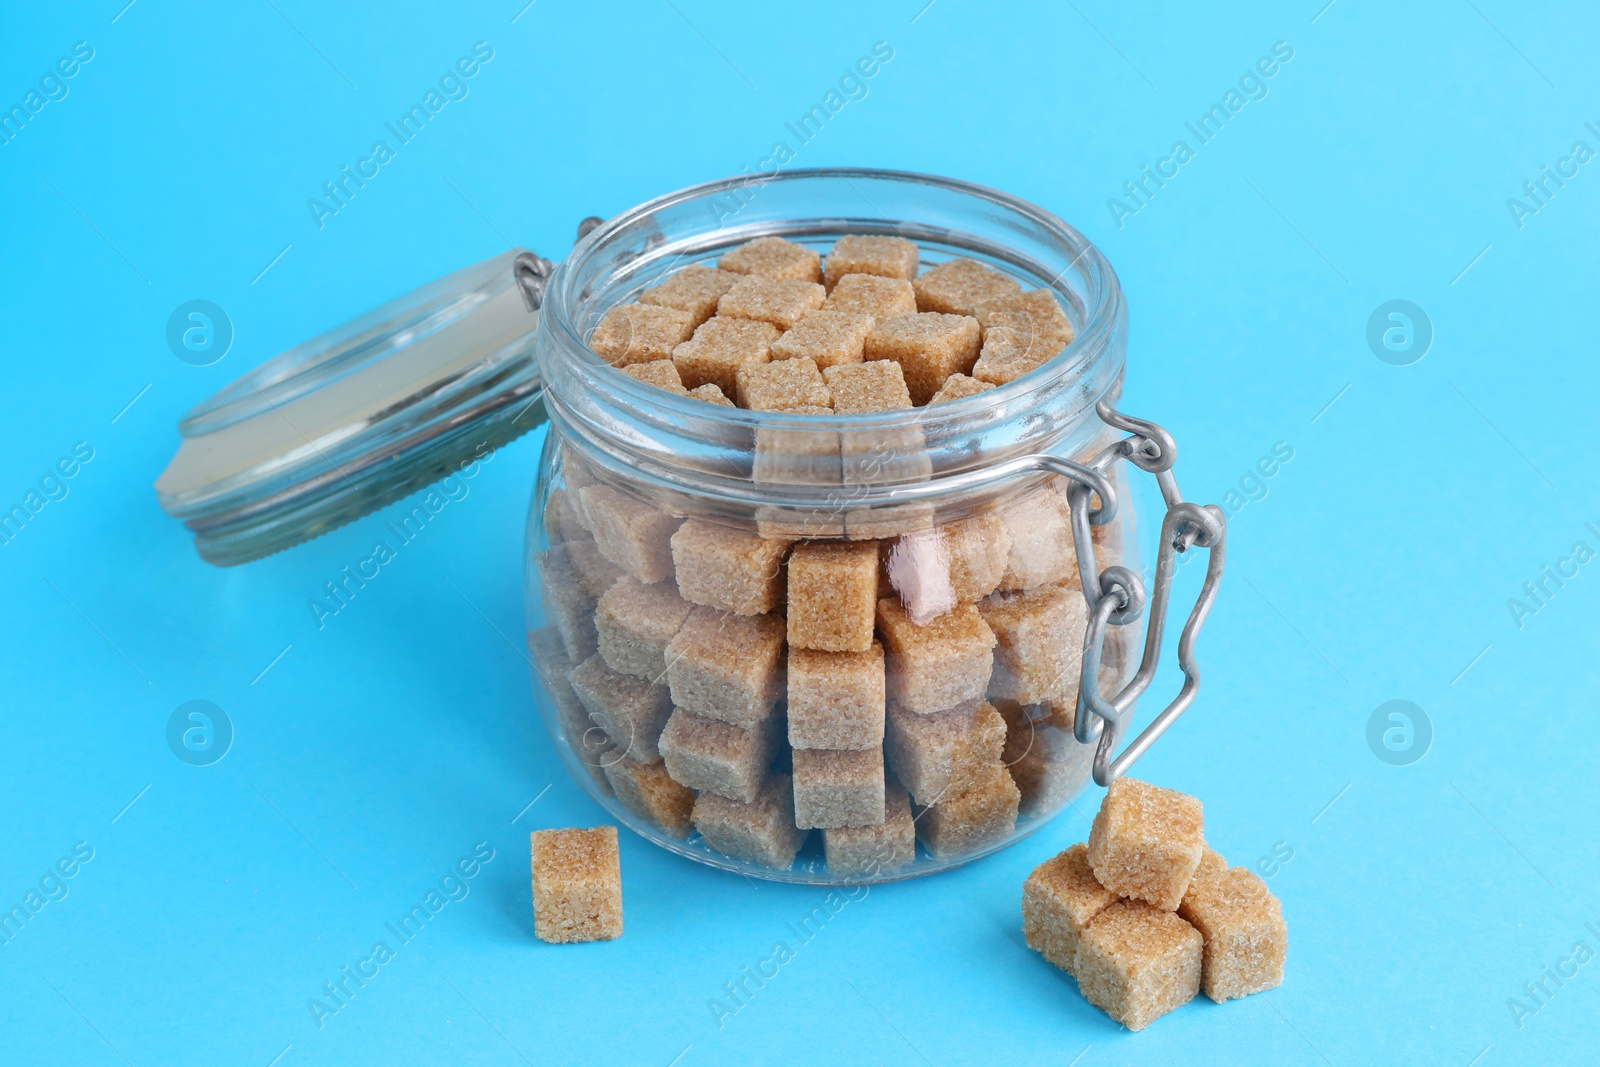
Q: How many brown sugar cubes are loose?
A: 6